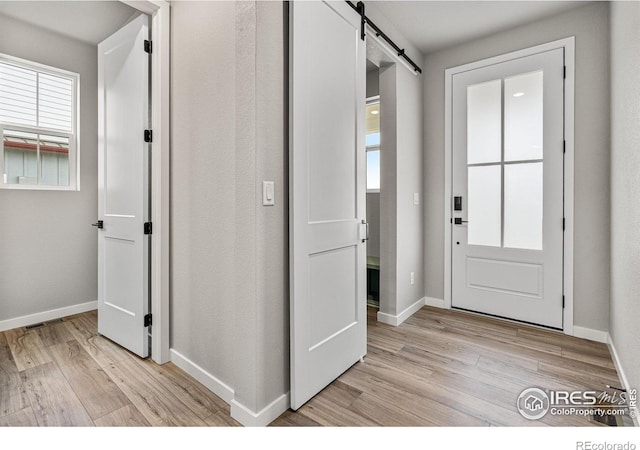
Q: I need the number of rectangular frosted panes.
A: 4